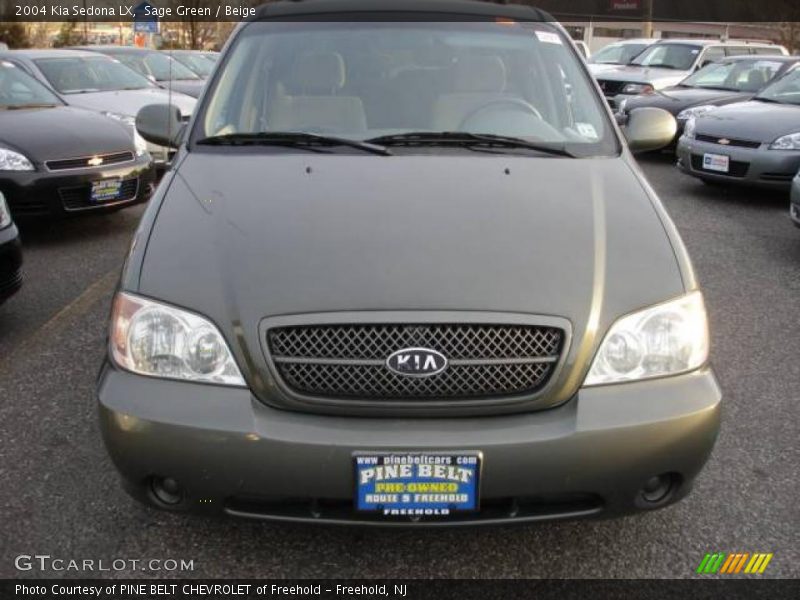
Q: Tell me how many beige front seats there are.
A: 2